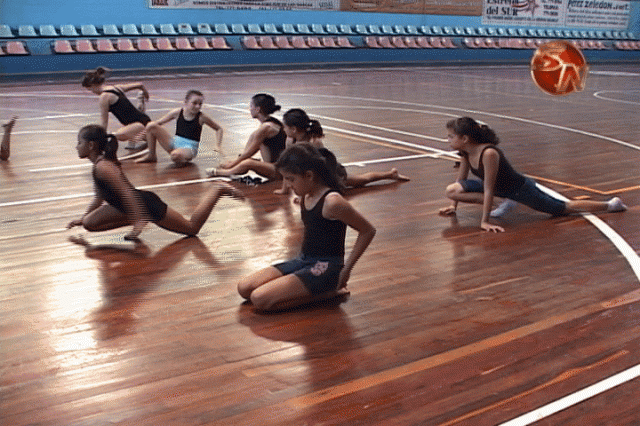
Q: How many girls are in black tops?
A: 7